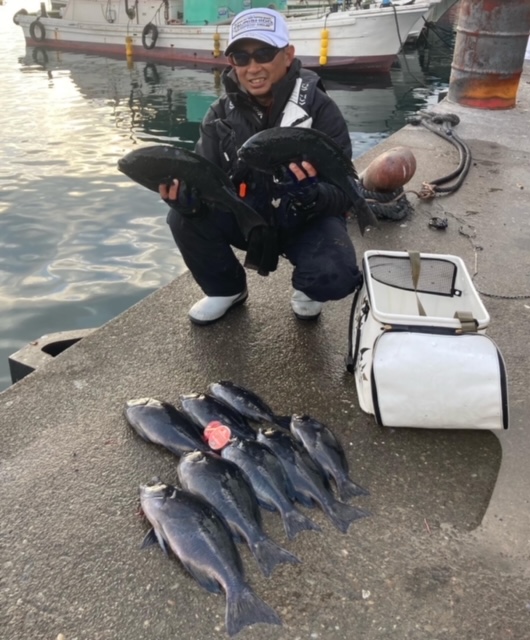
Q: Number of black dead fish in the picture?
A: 10